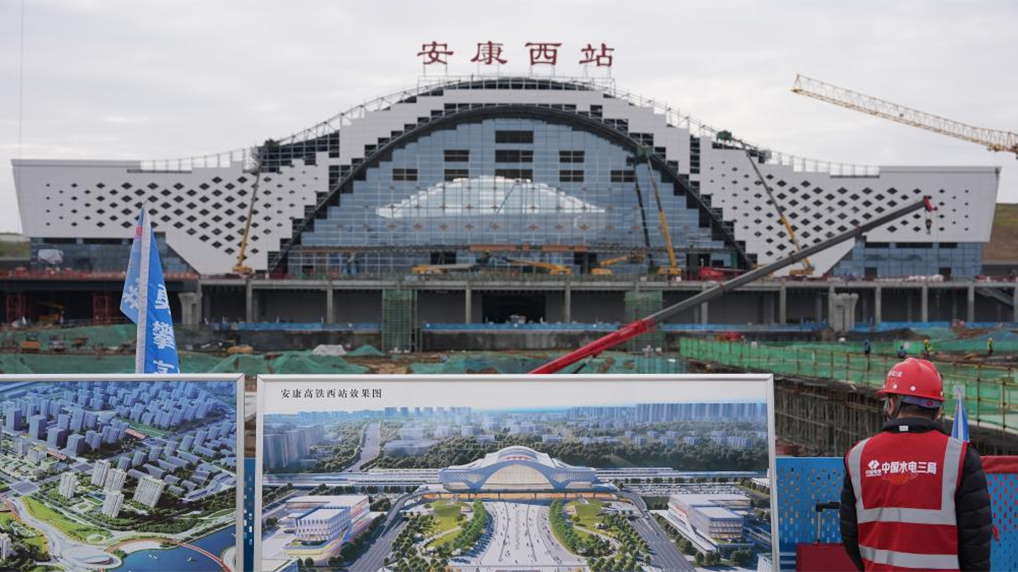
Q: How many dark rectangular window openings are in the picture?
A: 9